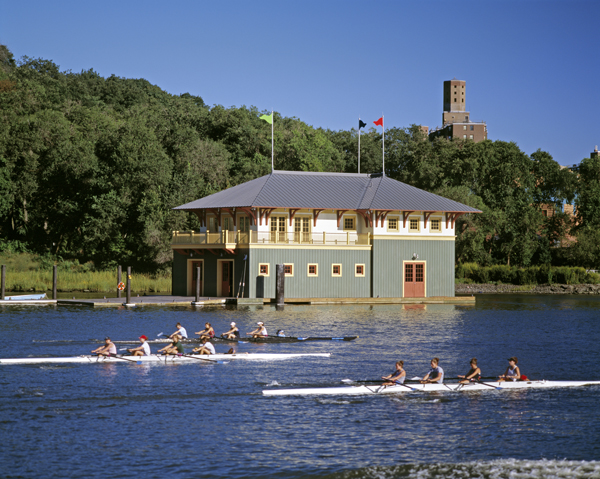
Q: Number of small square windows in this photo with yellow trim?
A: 9